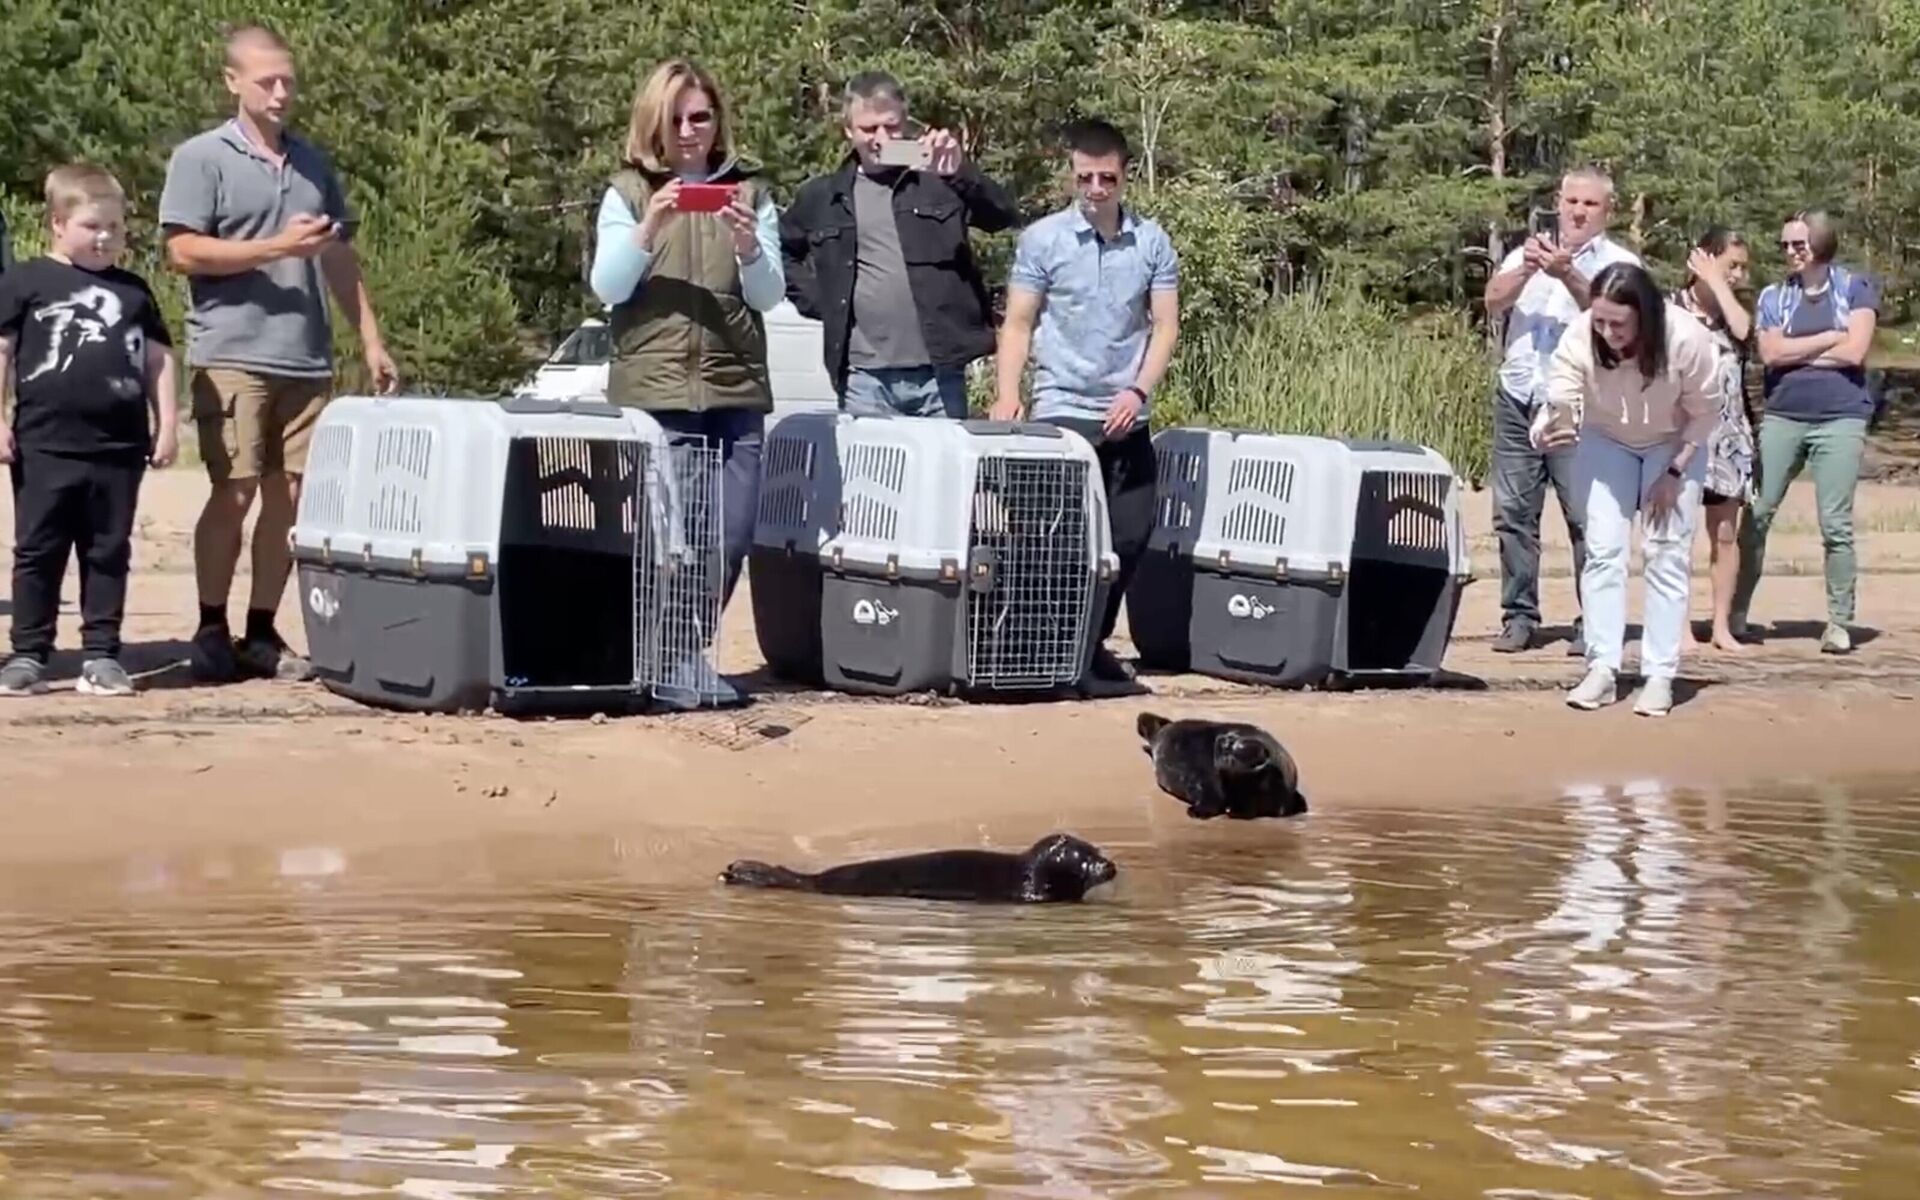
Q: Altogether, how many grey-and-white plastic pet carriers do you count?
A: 3